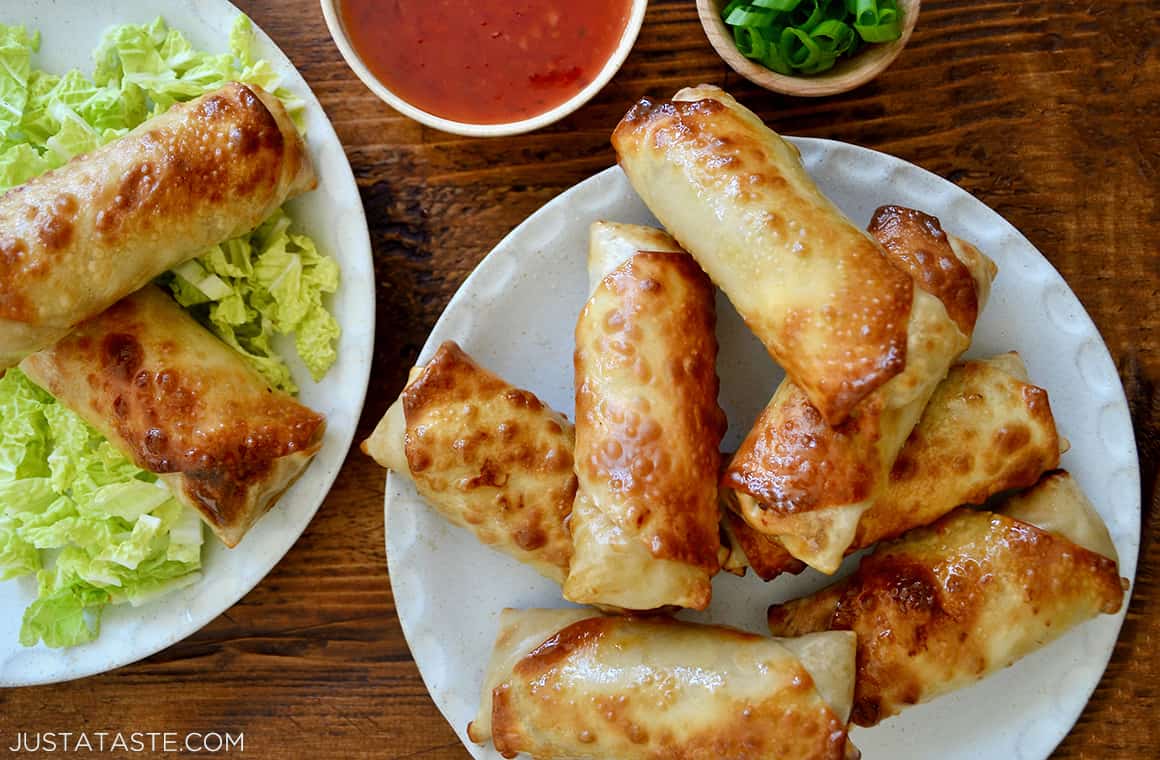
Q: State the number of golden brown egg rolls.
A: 9